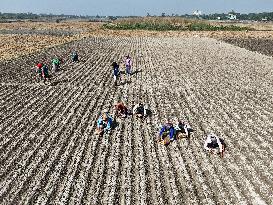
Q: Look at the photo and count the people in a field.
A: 12